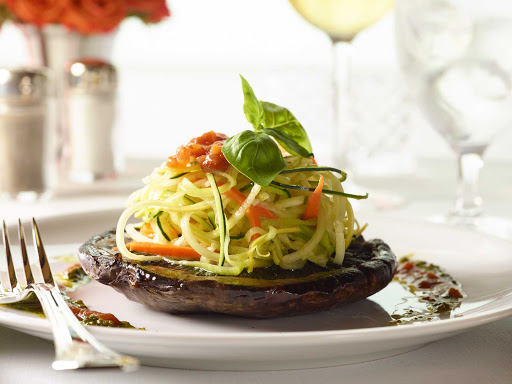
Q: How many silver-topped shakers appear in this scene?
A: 2